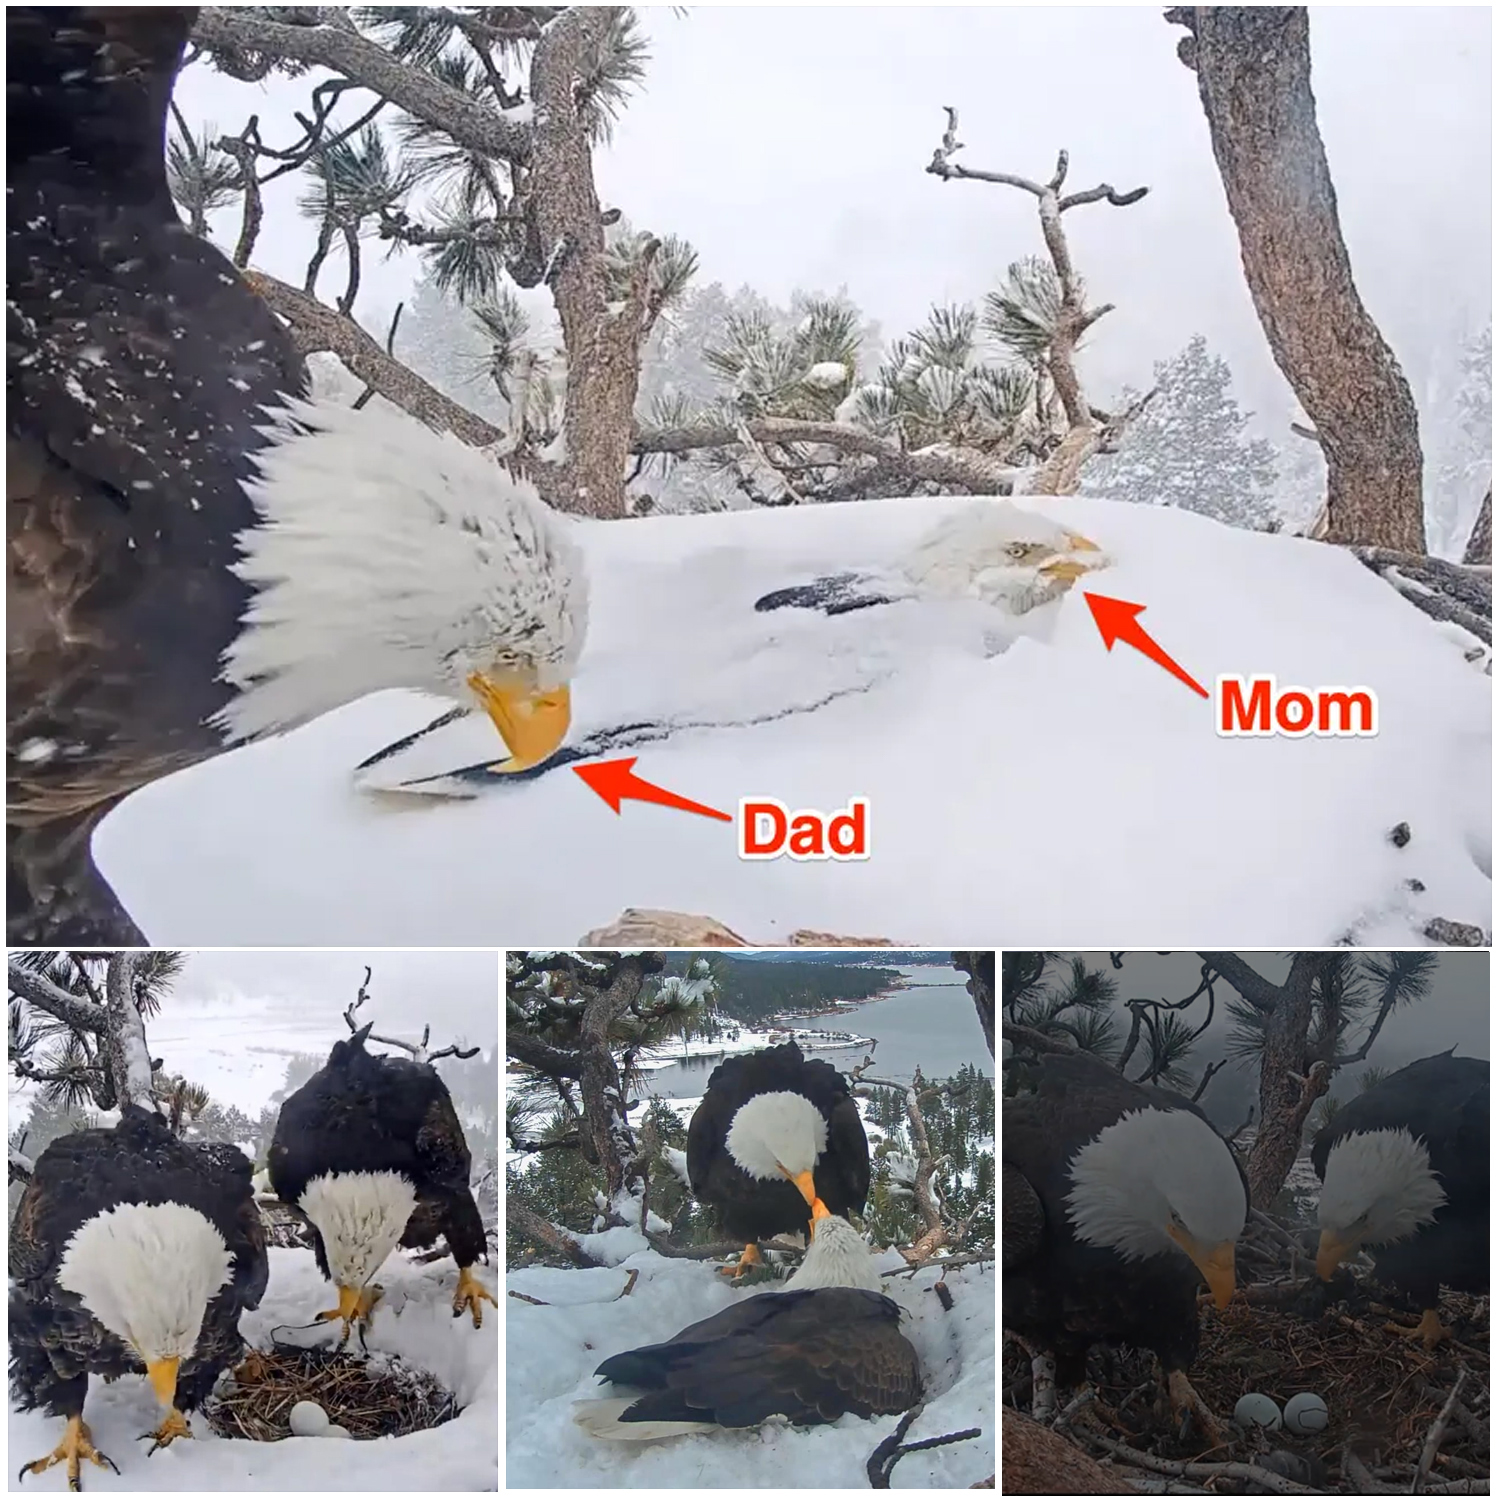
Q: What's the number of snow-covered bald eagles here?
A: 1